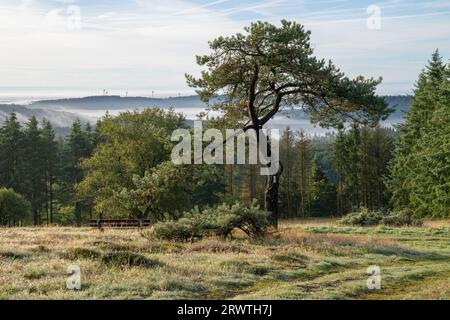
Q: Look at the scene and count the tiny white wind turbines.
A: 5